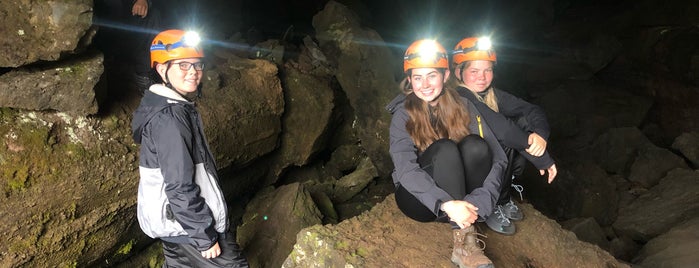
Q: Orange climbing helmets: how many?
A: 3